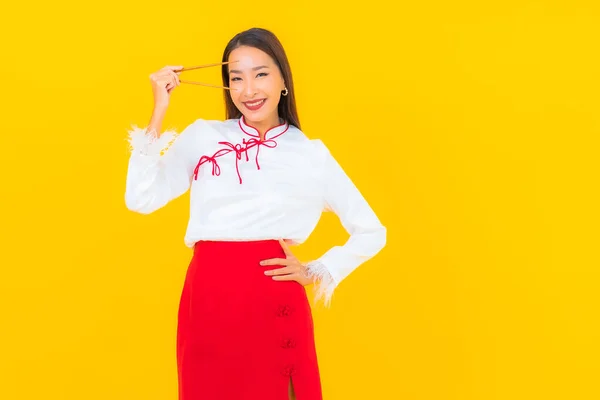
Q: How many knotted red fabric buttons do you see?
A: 3